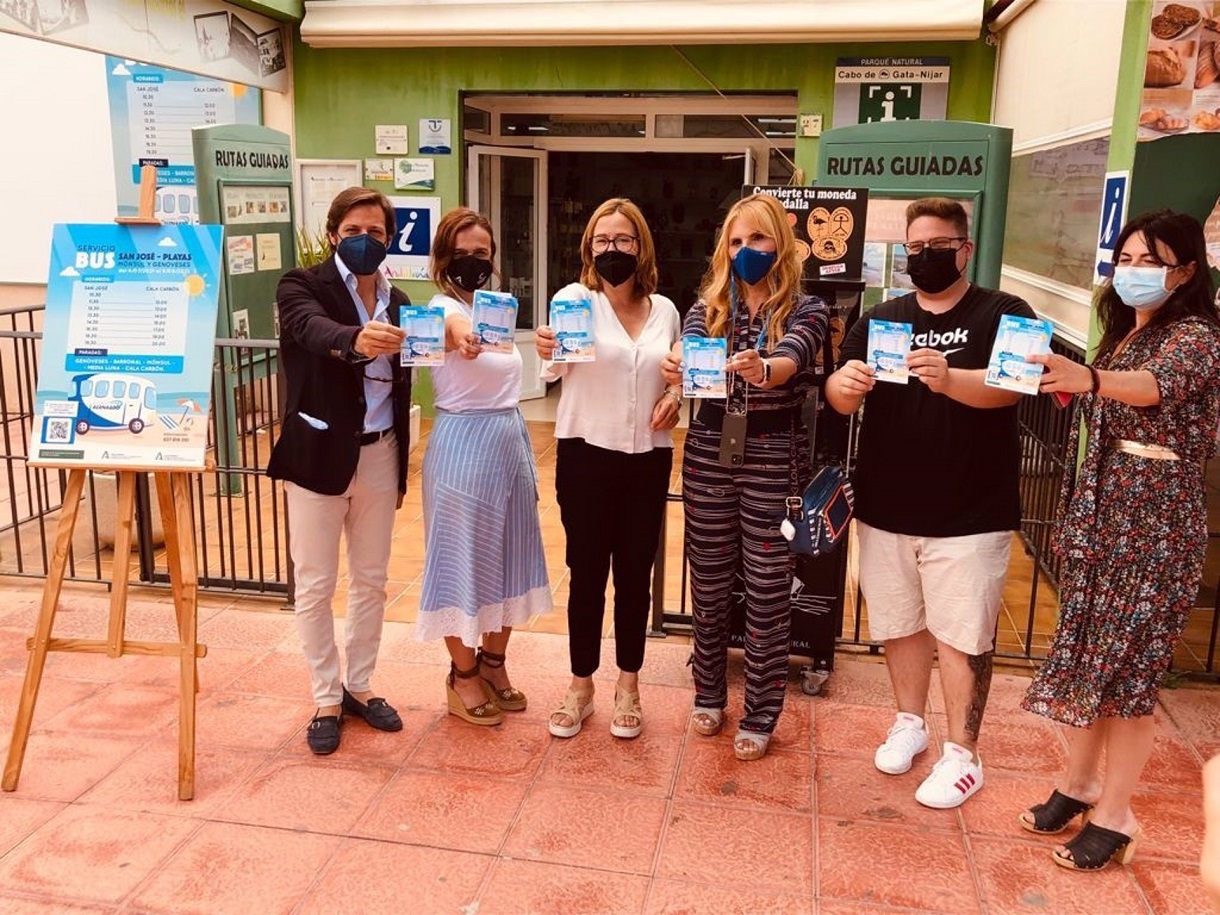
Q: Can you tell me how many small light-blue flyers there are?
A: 6